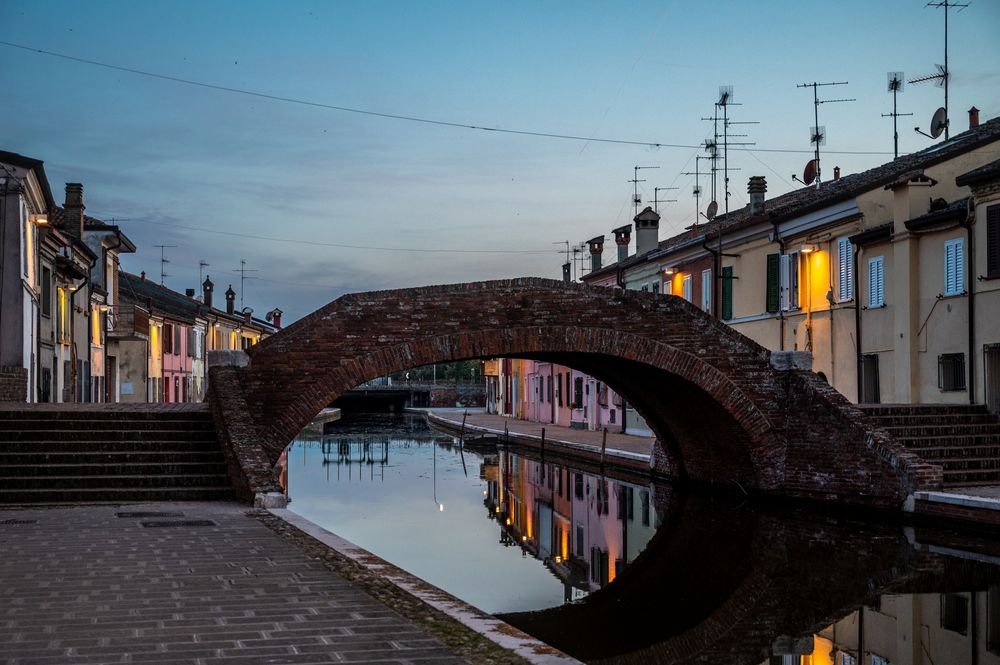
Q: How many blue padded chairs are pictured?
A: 0